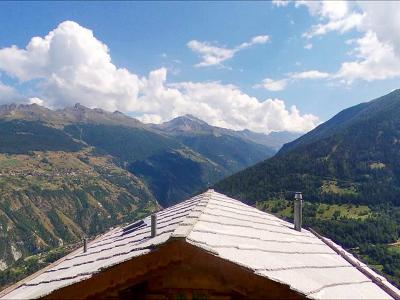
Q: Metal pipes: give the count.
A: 3